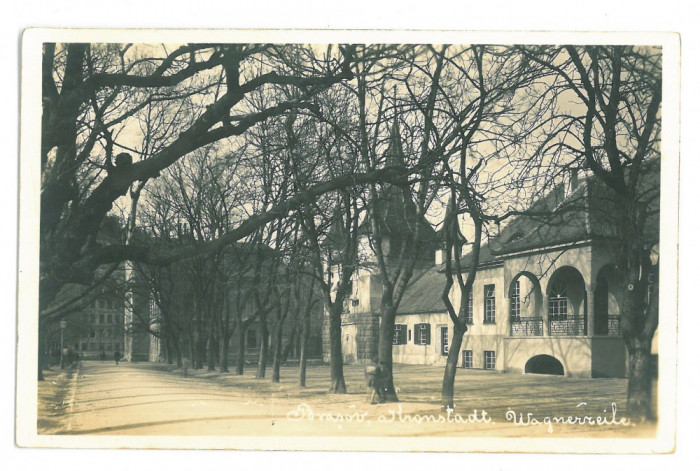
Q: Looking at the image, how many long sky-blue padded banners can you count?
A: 0